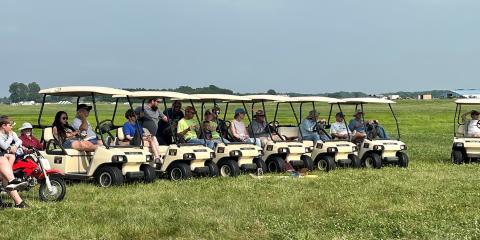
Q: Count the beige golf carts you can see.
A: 7